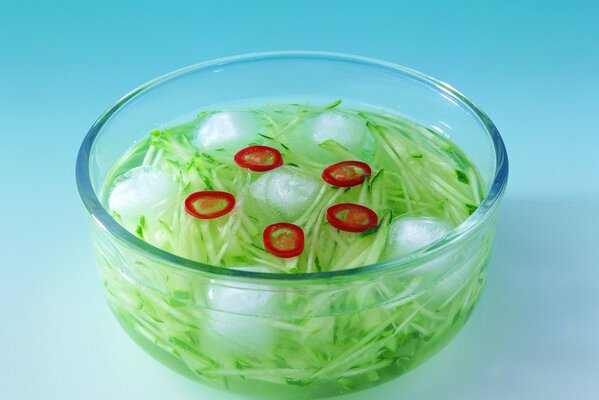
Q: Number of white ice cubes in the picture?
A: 6